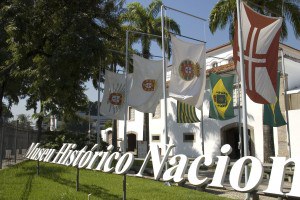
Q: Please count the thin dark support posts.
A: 3